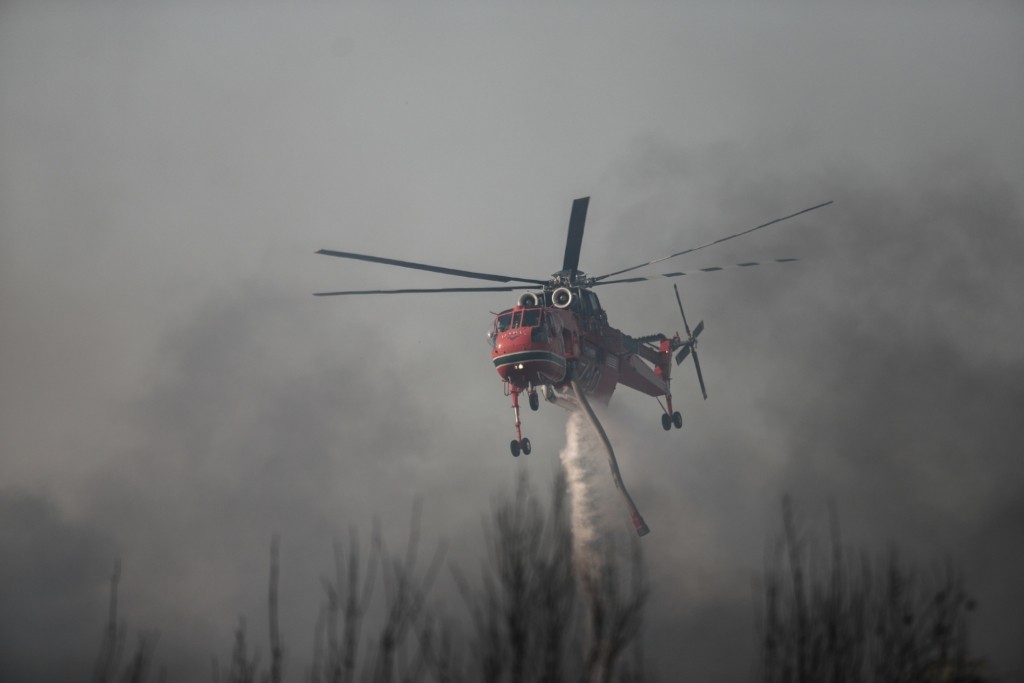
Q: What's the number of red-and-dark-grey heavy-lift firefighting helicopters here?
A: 1